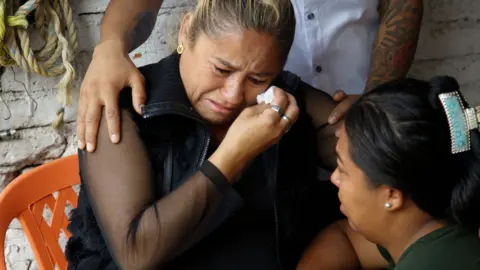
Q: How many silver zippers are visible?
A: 1